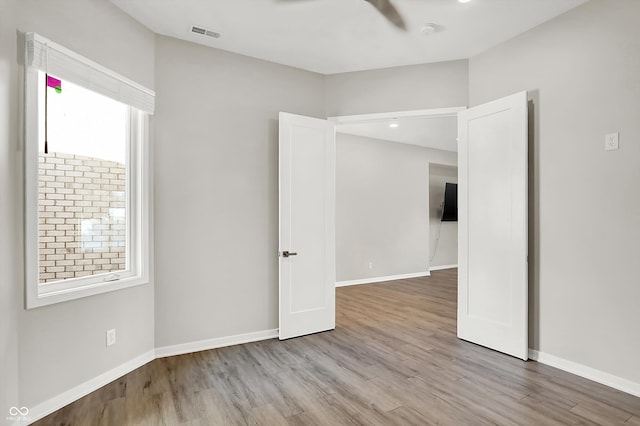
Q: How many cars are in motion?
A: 0